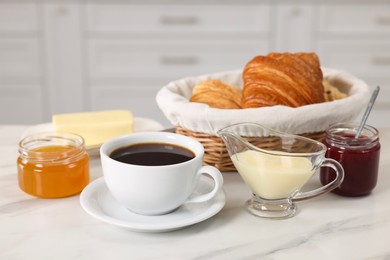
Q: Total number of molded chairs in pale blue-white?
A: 0